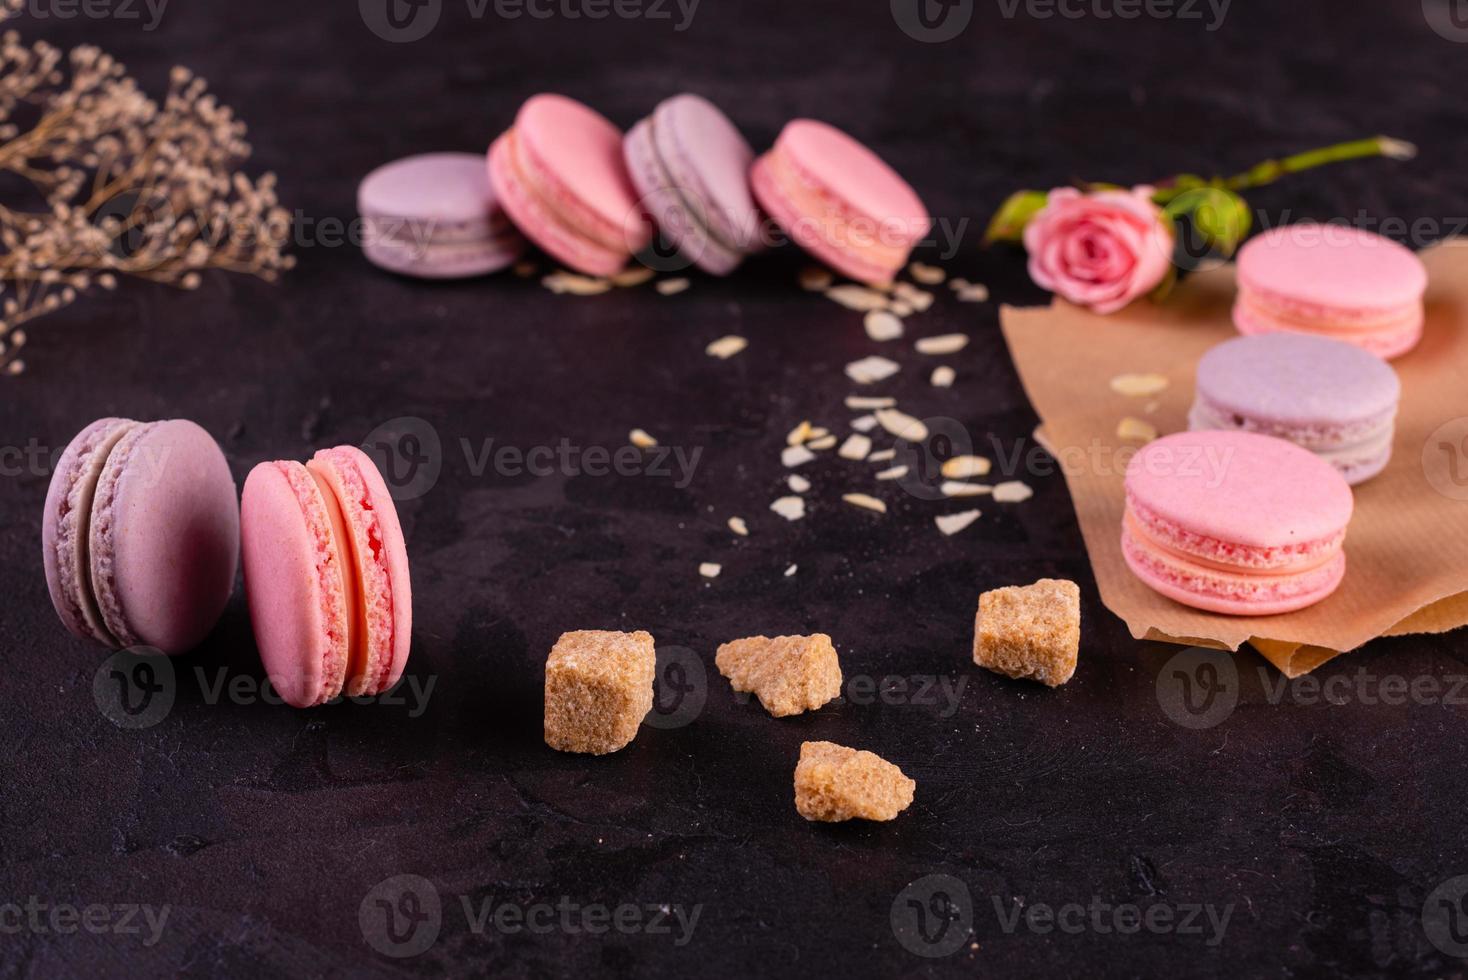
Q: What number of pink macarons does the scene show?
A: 5